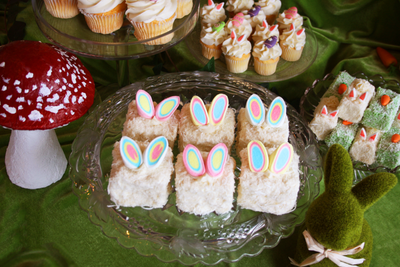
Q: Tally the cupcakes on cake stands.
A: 15